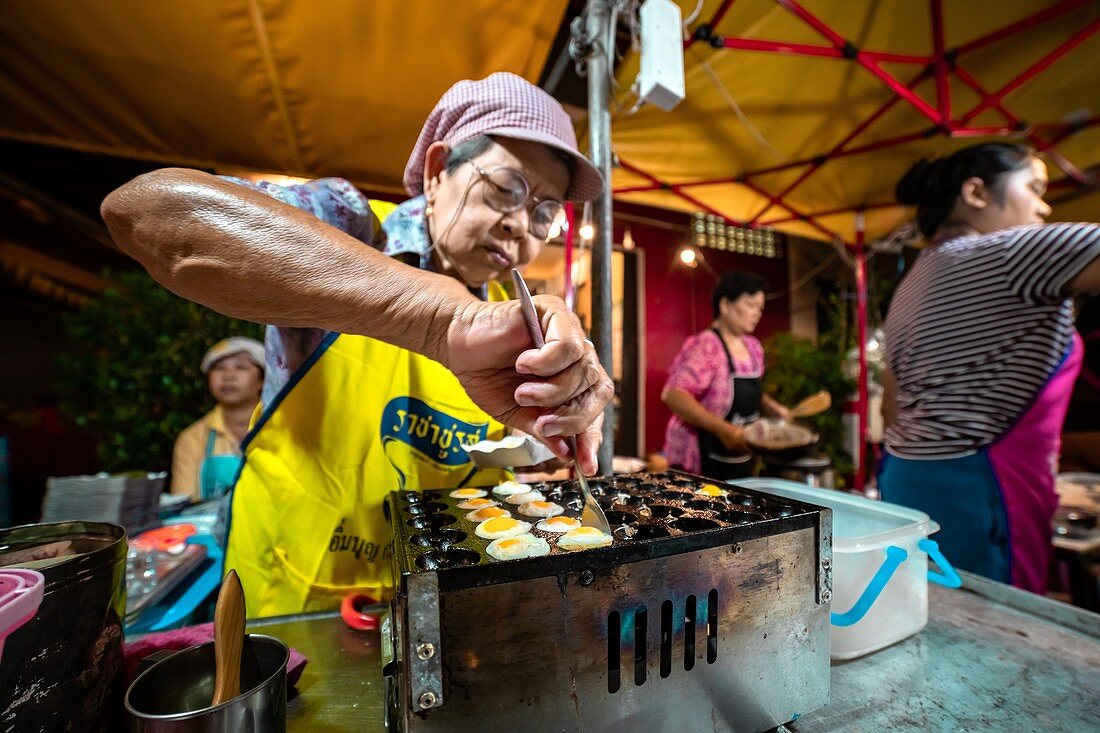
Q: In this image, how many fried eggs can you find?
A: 11